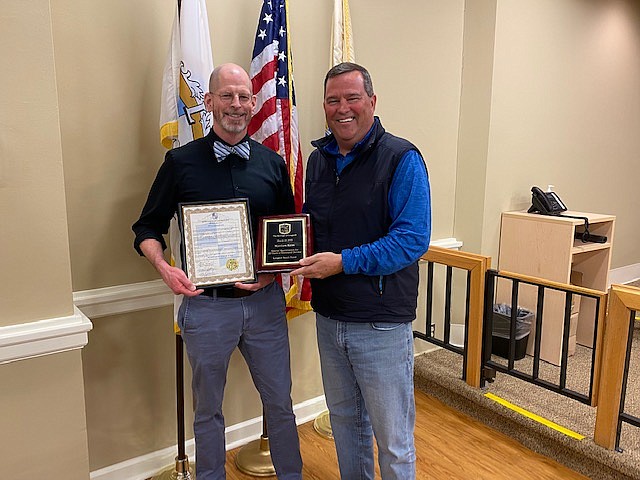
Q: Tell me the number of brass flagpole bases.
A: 3